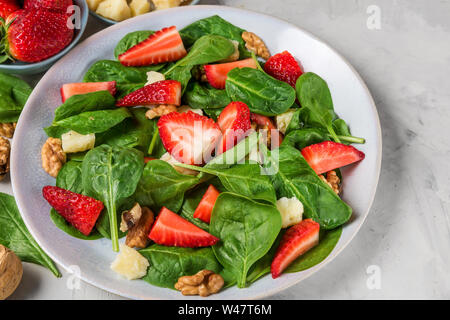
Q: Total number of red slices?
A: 12